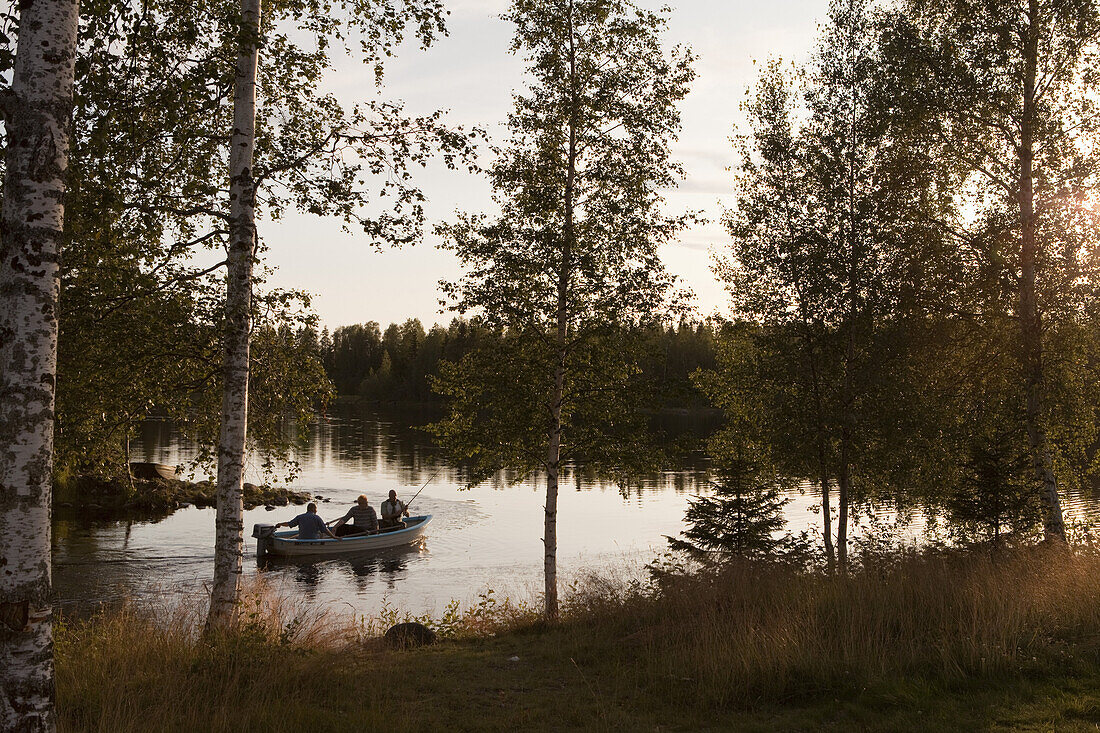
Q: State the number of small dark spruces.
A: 2